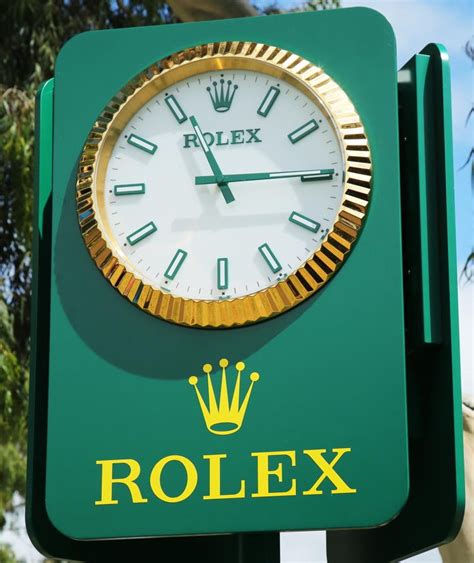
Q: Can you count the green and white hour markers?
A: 11